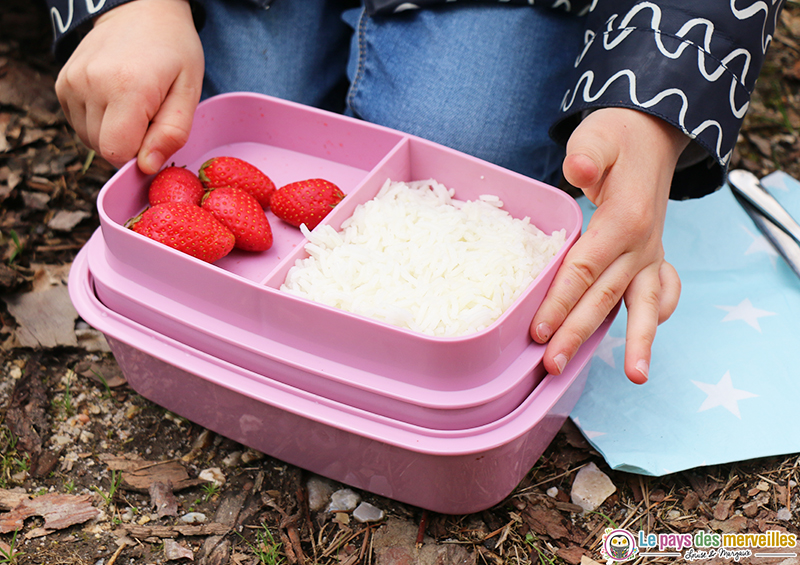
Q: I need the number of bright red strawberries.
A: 5